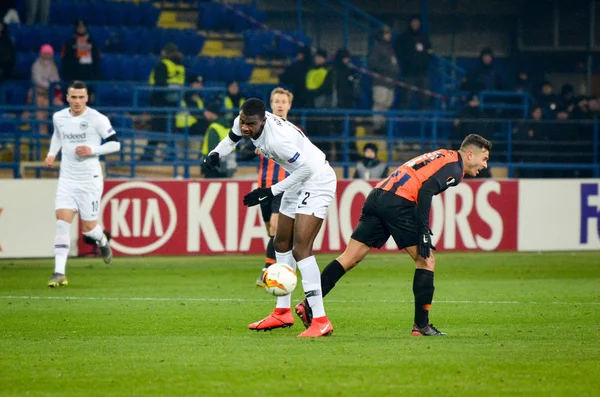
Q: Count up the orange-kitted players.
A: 2